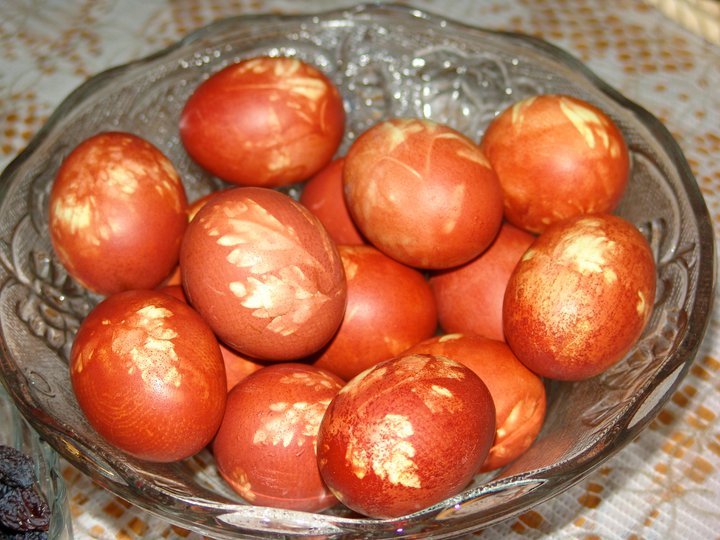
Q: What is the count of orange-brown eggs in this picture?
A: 15